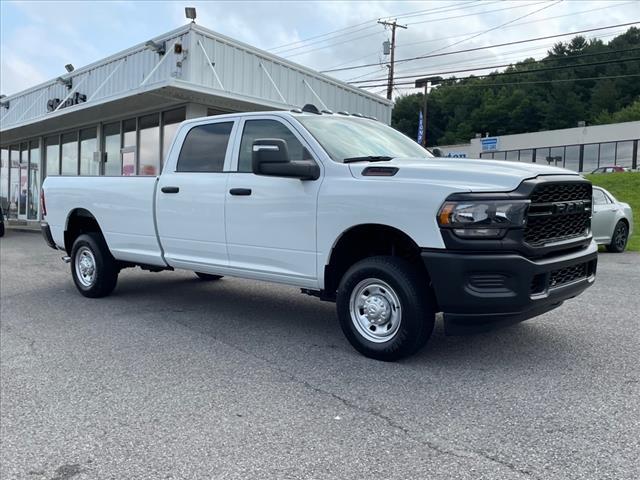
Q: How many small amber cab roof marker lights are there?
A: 5